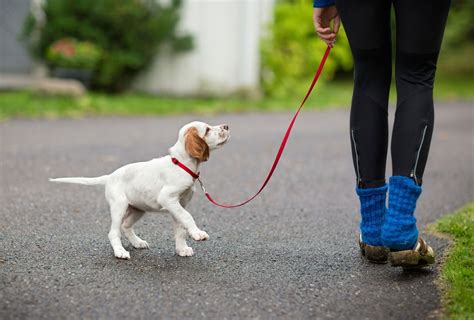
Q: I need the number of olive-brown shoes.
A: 2